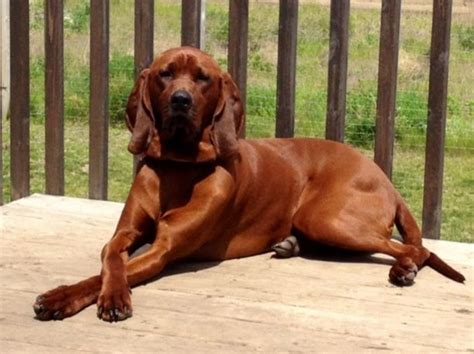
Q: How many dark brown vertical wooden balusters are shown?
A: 10